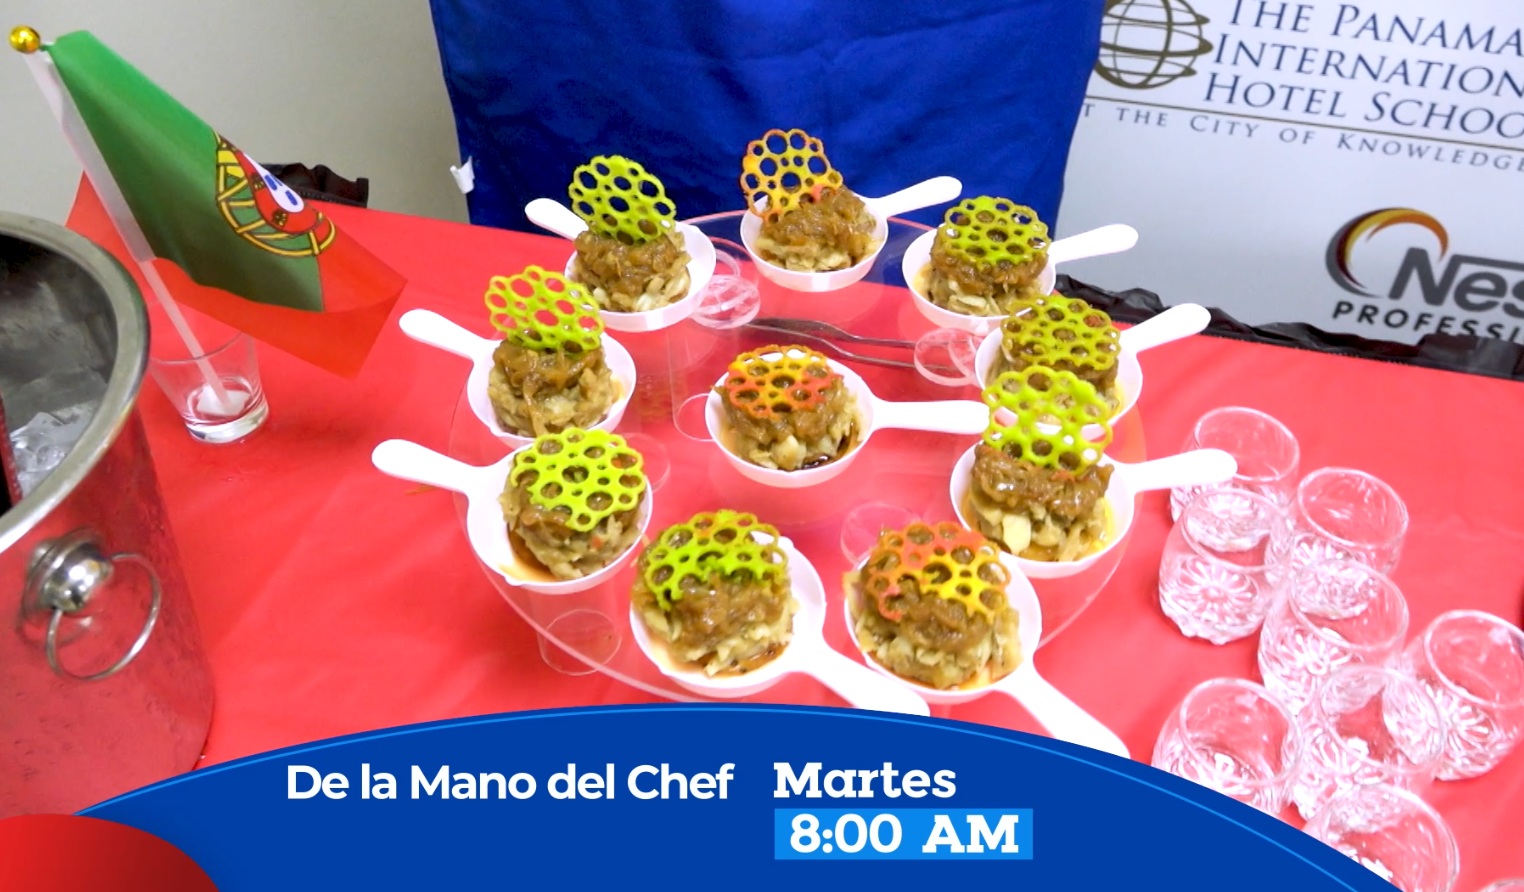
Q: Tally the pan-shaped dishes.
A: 10